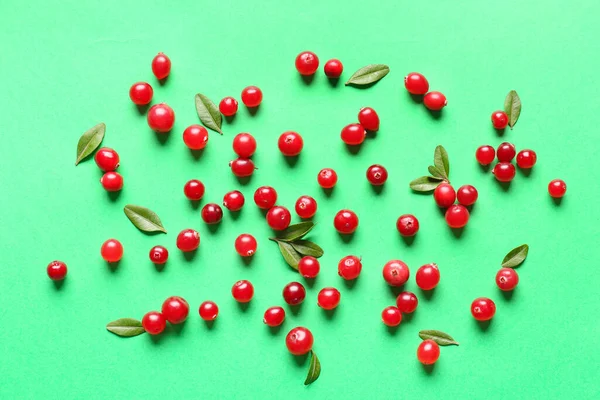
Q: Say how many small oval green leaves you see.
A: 15